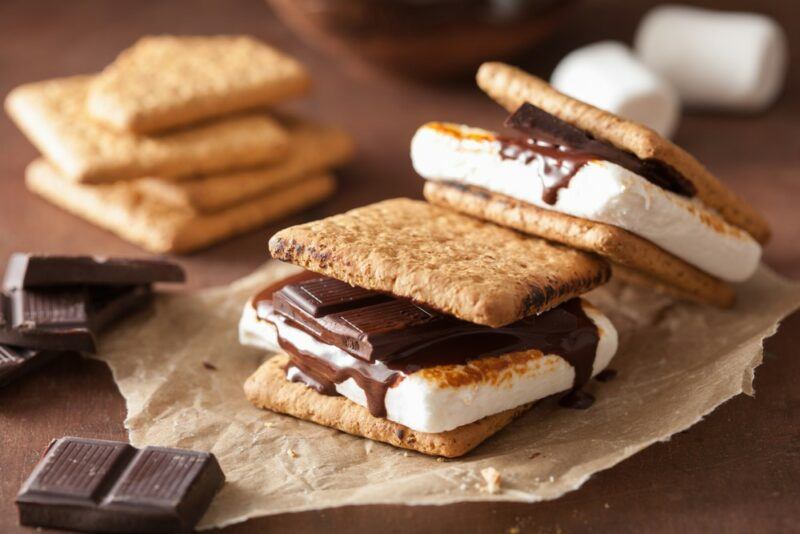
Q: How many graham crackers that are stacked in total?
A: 4